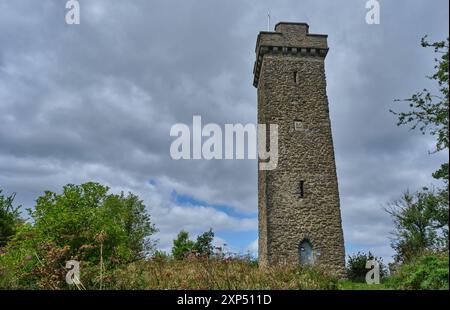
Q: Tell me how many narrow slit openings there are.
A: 2